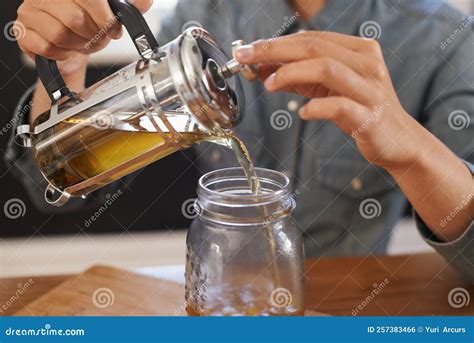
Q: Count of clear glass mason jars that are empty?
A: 0